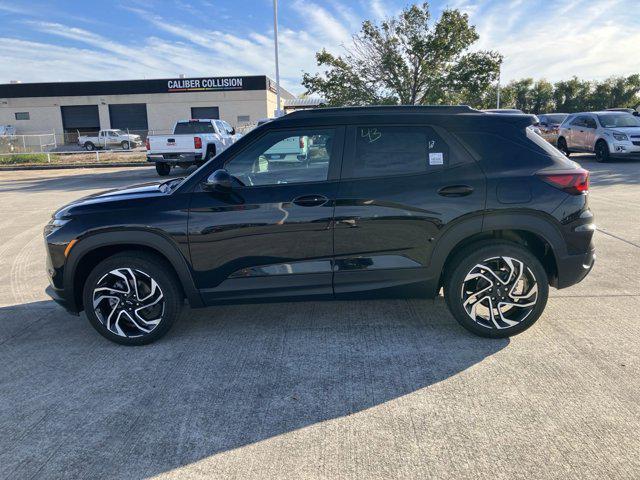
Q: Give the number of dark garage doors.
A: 3